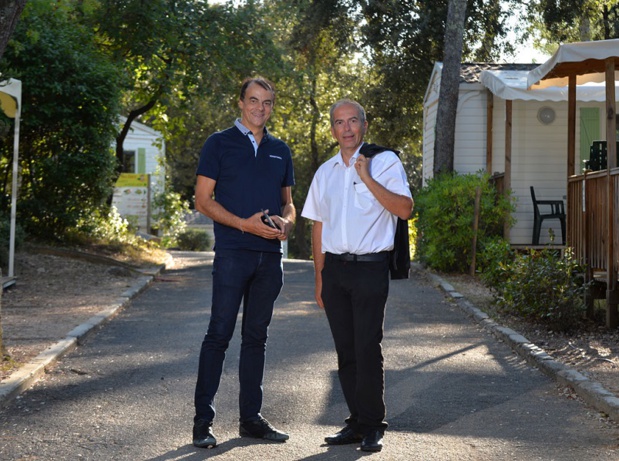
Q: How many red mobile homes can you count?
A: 0